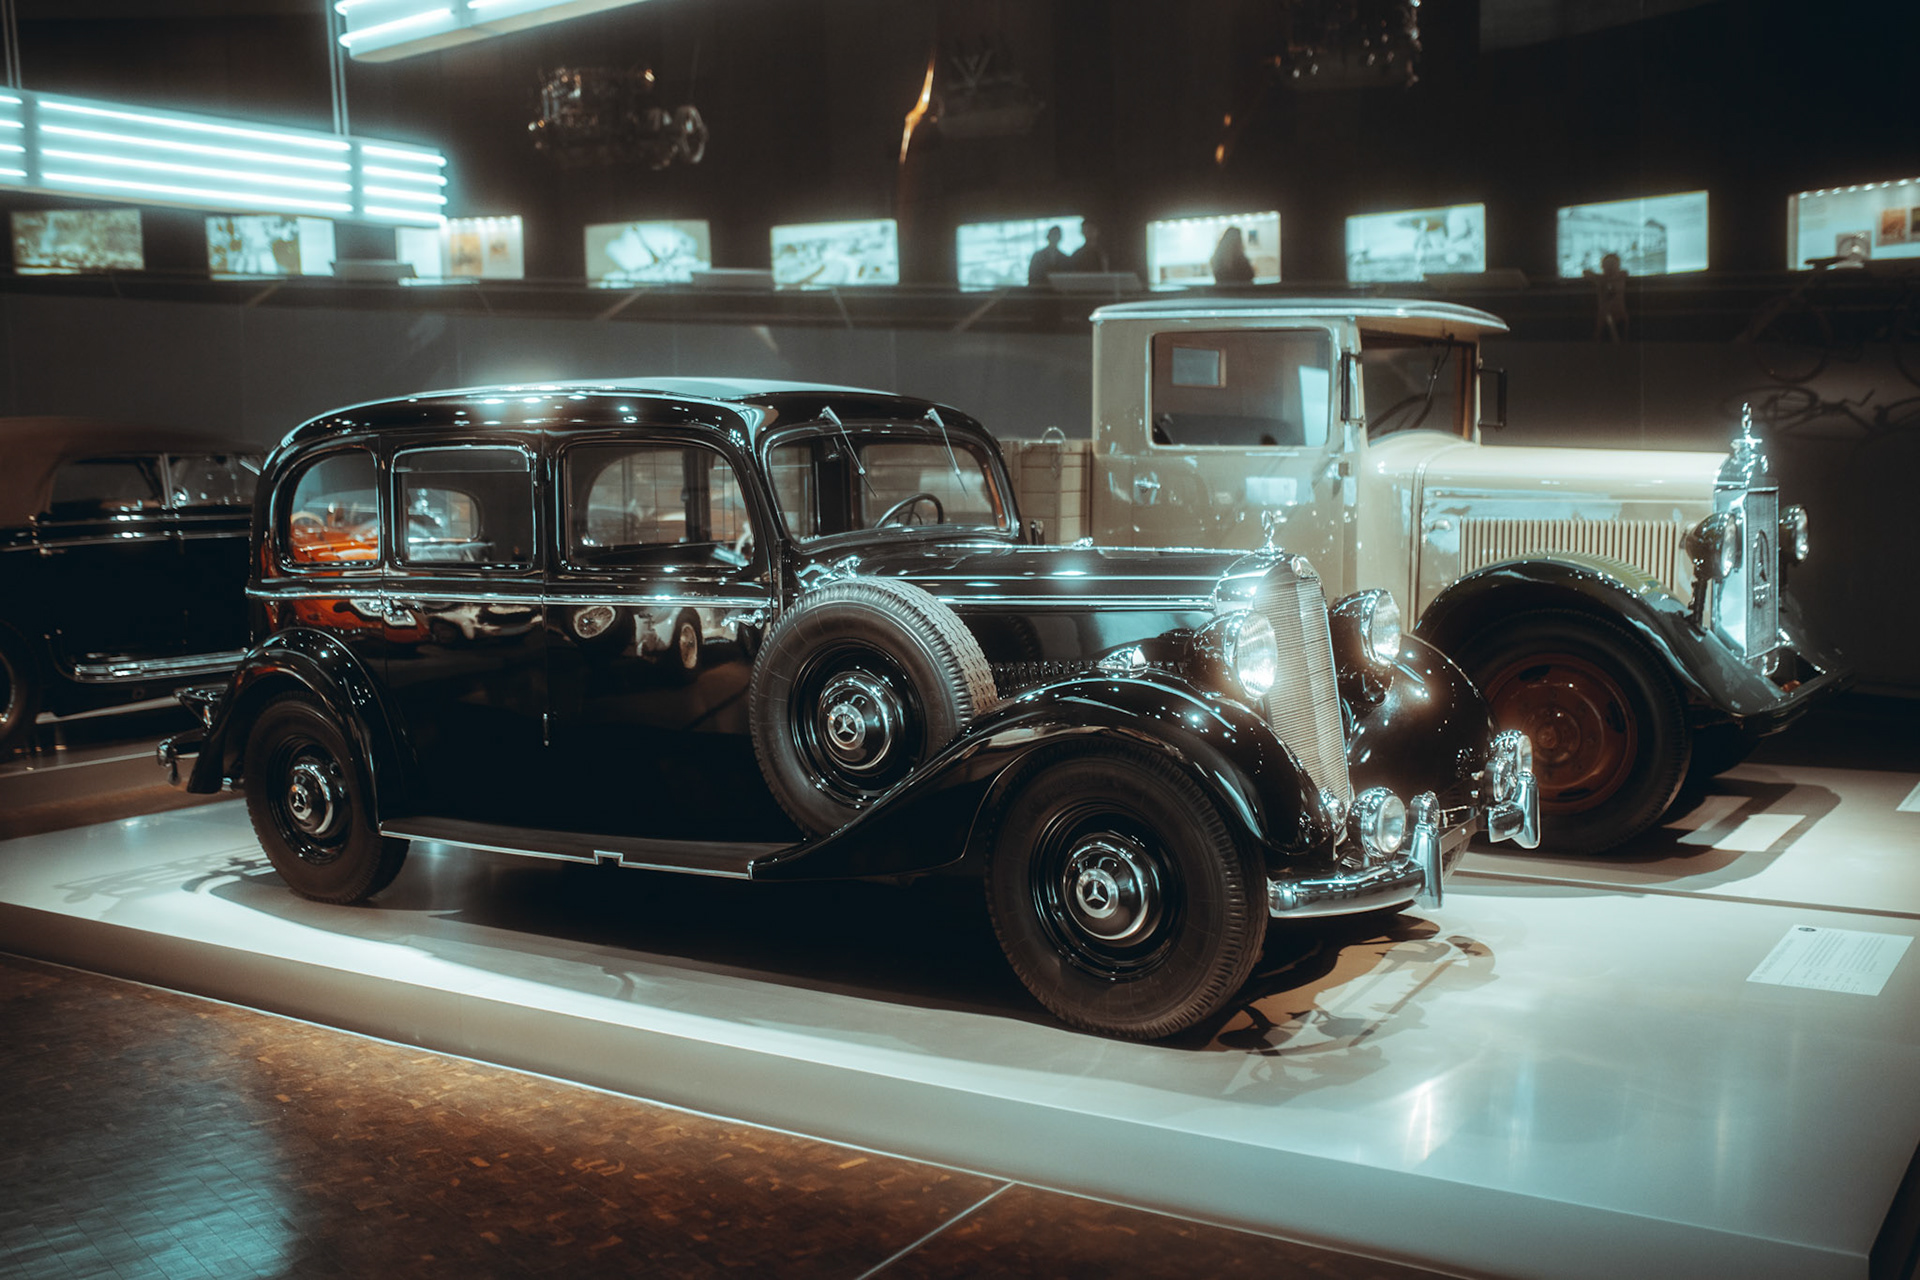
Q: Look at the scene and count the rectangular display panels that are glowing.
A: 10